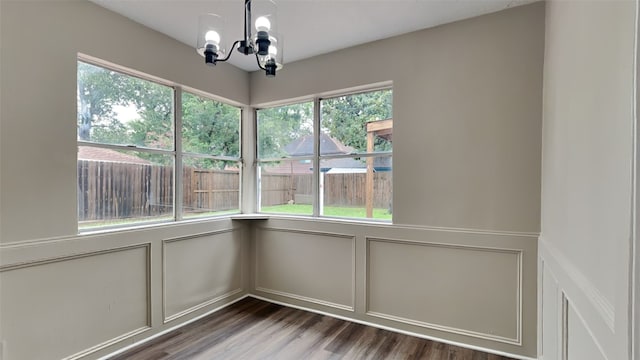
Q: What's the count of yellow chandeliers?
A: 0